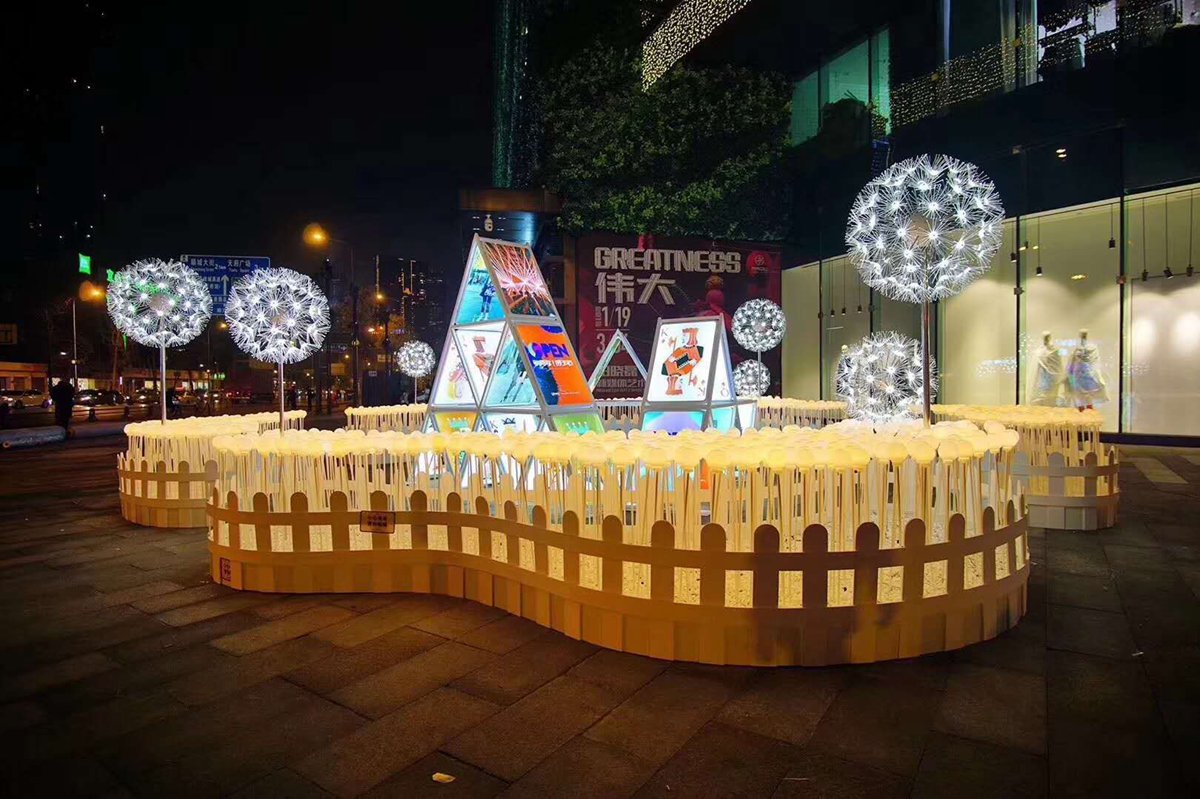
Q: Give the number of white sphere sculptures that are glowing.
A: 7